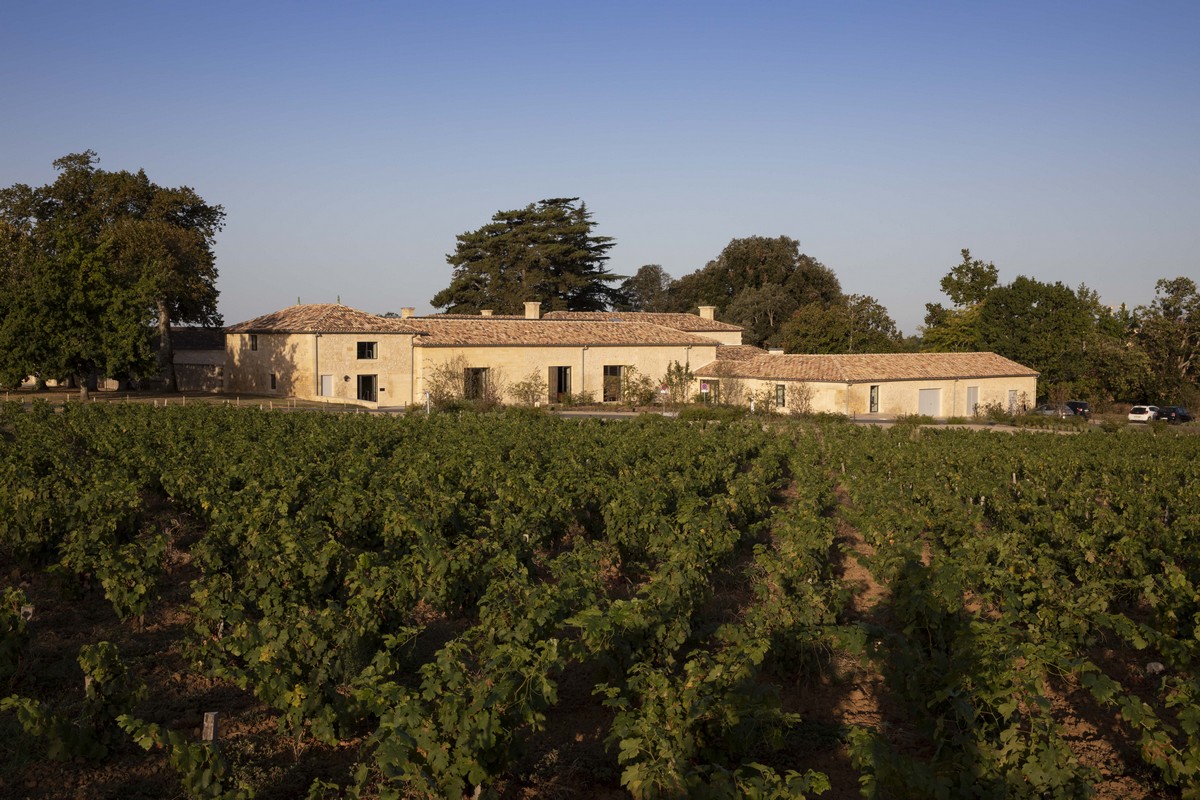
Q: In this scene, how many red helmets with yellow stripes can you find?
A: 0